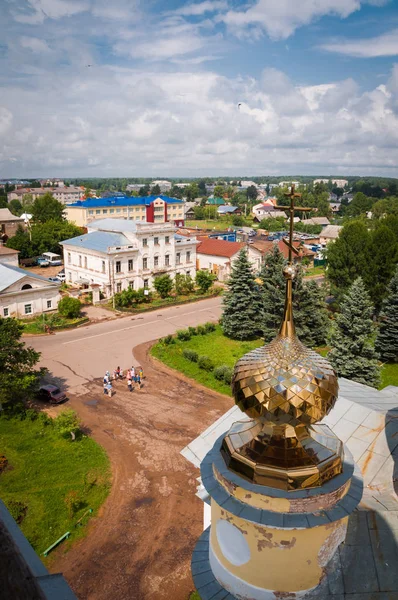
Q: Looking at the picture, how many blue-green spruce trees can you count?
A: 5